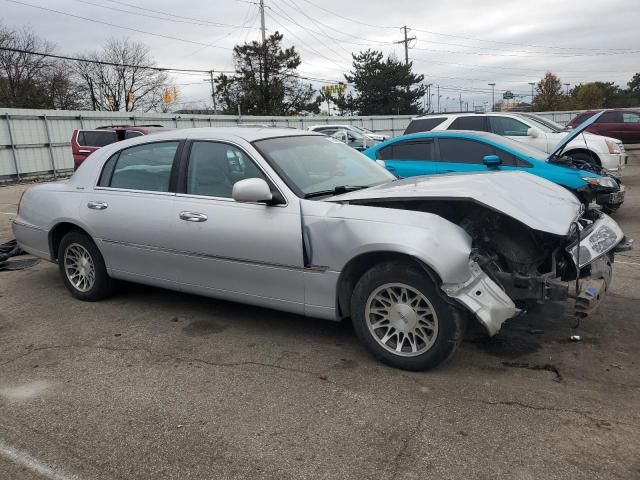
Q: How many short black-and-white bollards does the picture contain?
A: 0